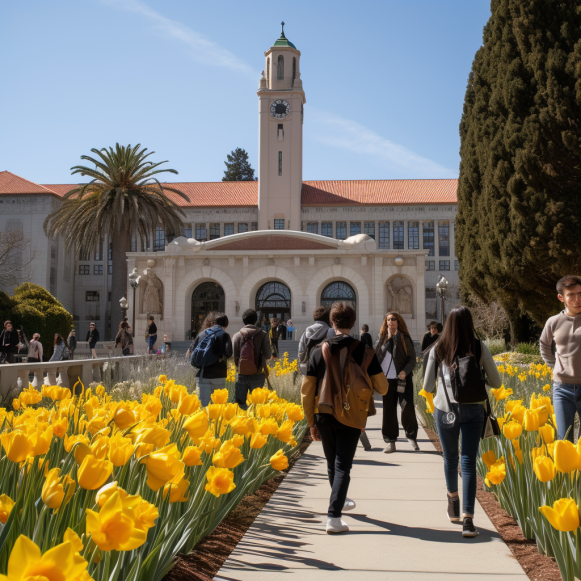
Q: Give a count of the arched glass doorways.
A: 3